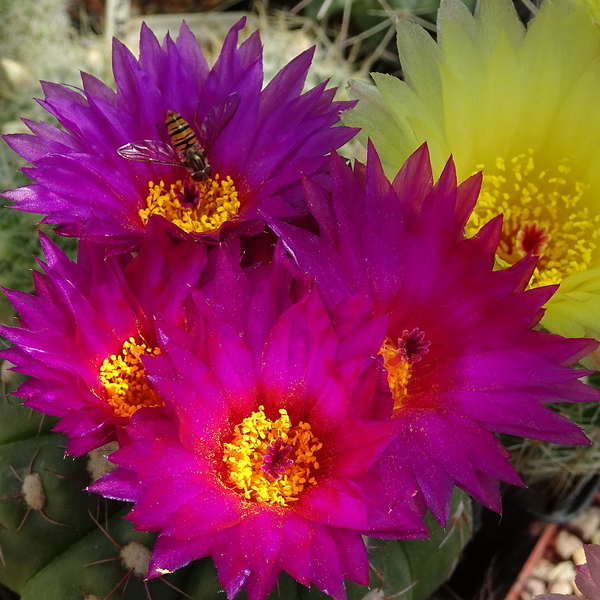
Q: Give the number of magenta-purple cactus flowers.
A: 4